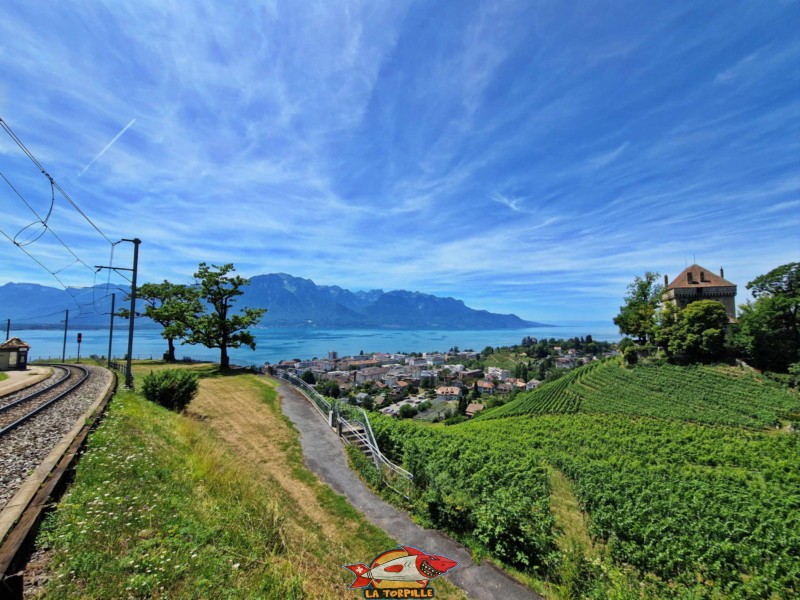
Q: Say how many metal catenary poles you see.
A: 4